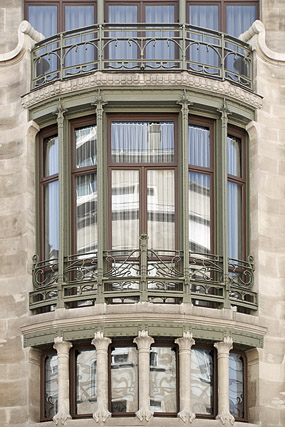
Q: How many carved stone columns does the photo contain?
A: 5